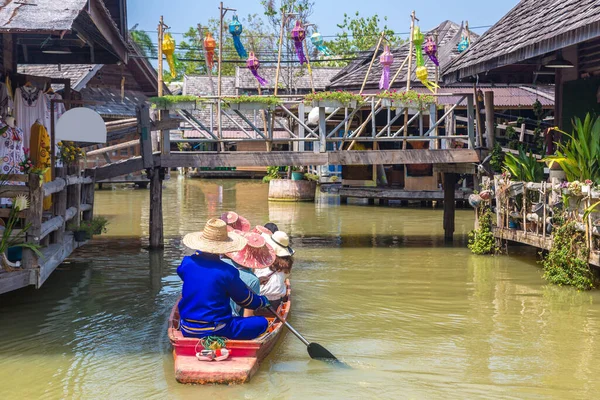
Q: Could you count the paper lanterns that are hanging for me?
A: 11